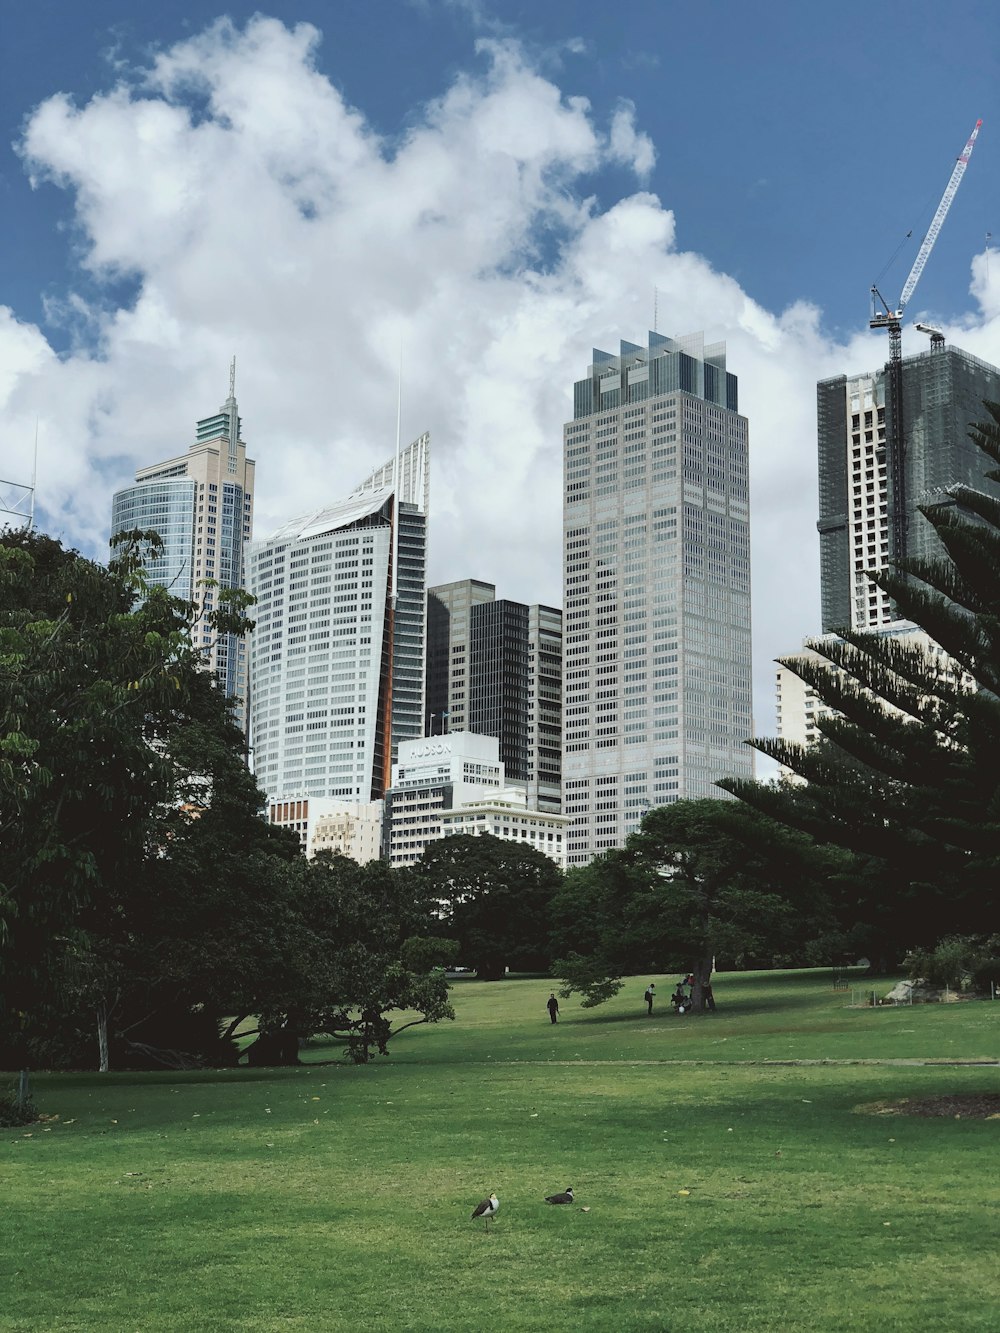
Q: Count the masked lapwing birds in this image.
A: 2